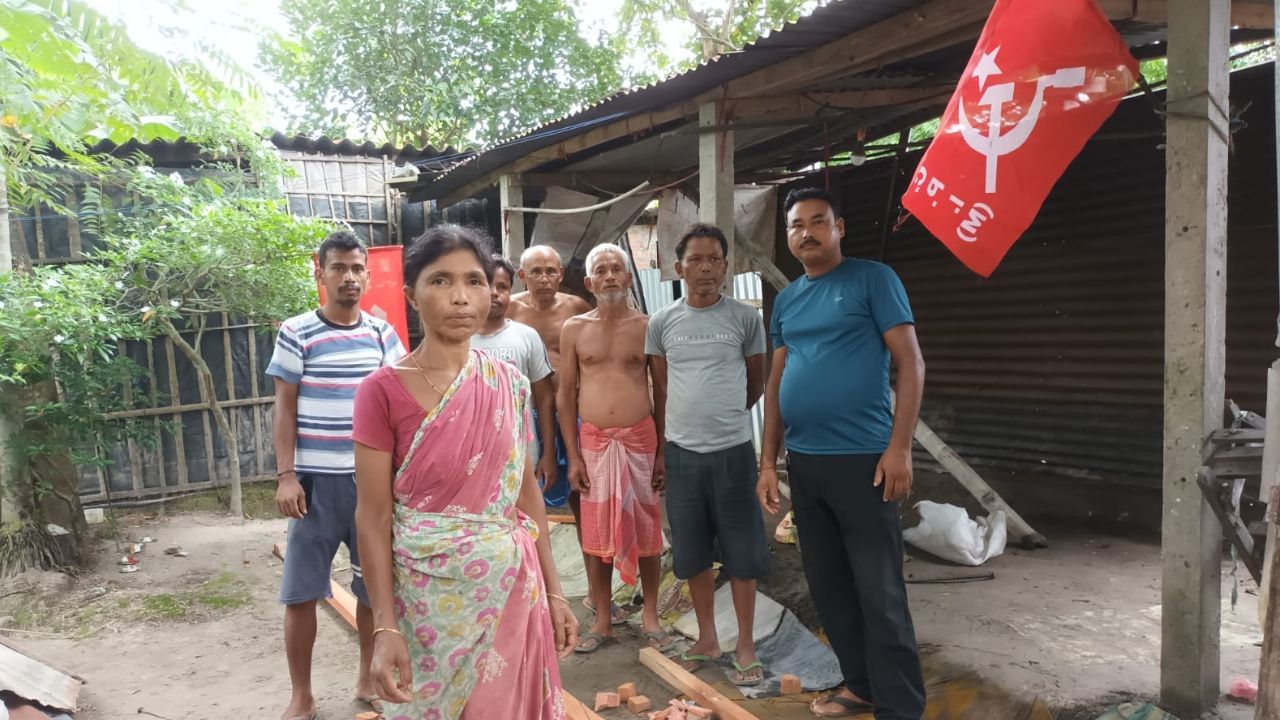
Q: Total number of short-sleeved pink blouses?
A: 1